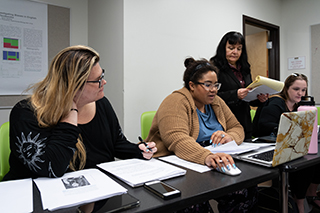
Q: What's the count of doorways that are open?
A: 1